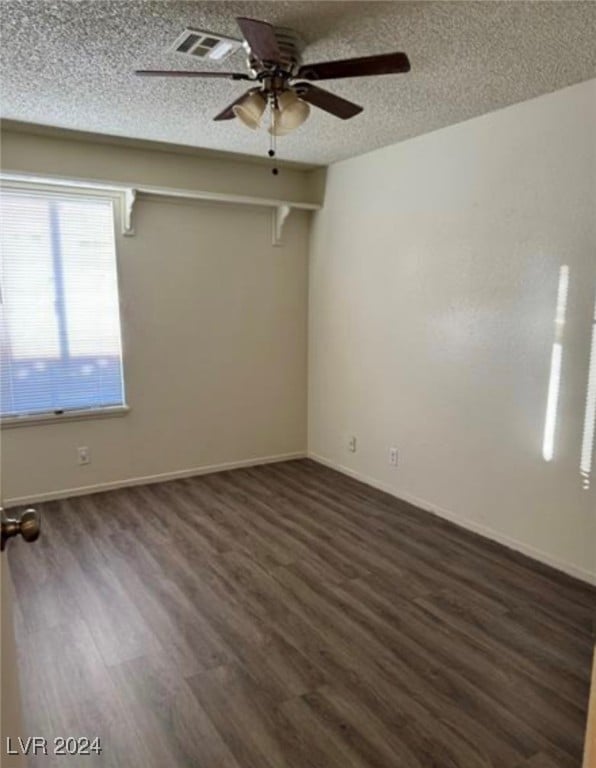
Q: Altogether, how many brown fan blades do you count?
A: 5